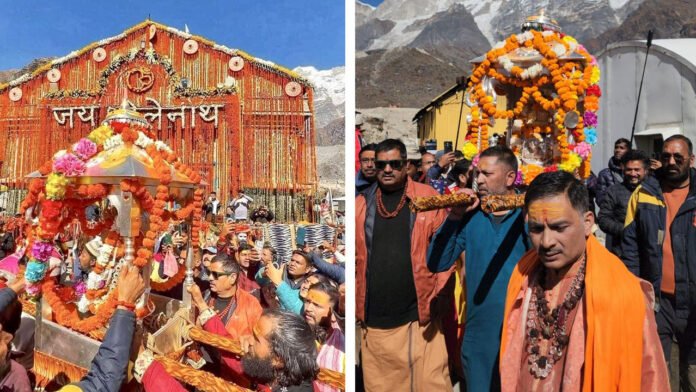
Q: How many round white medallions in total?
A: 6